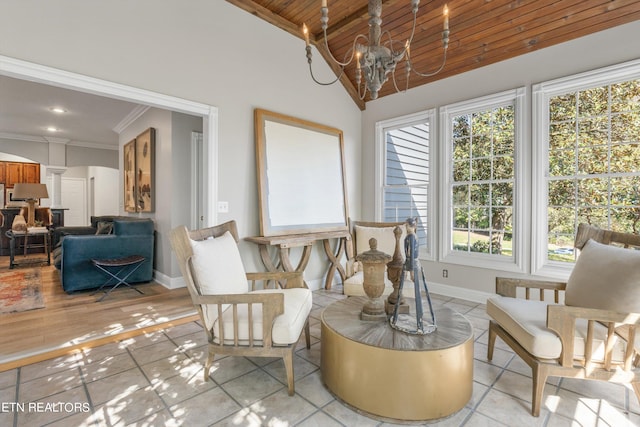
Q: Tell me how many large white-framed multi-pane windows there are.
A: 3